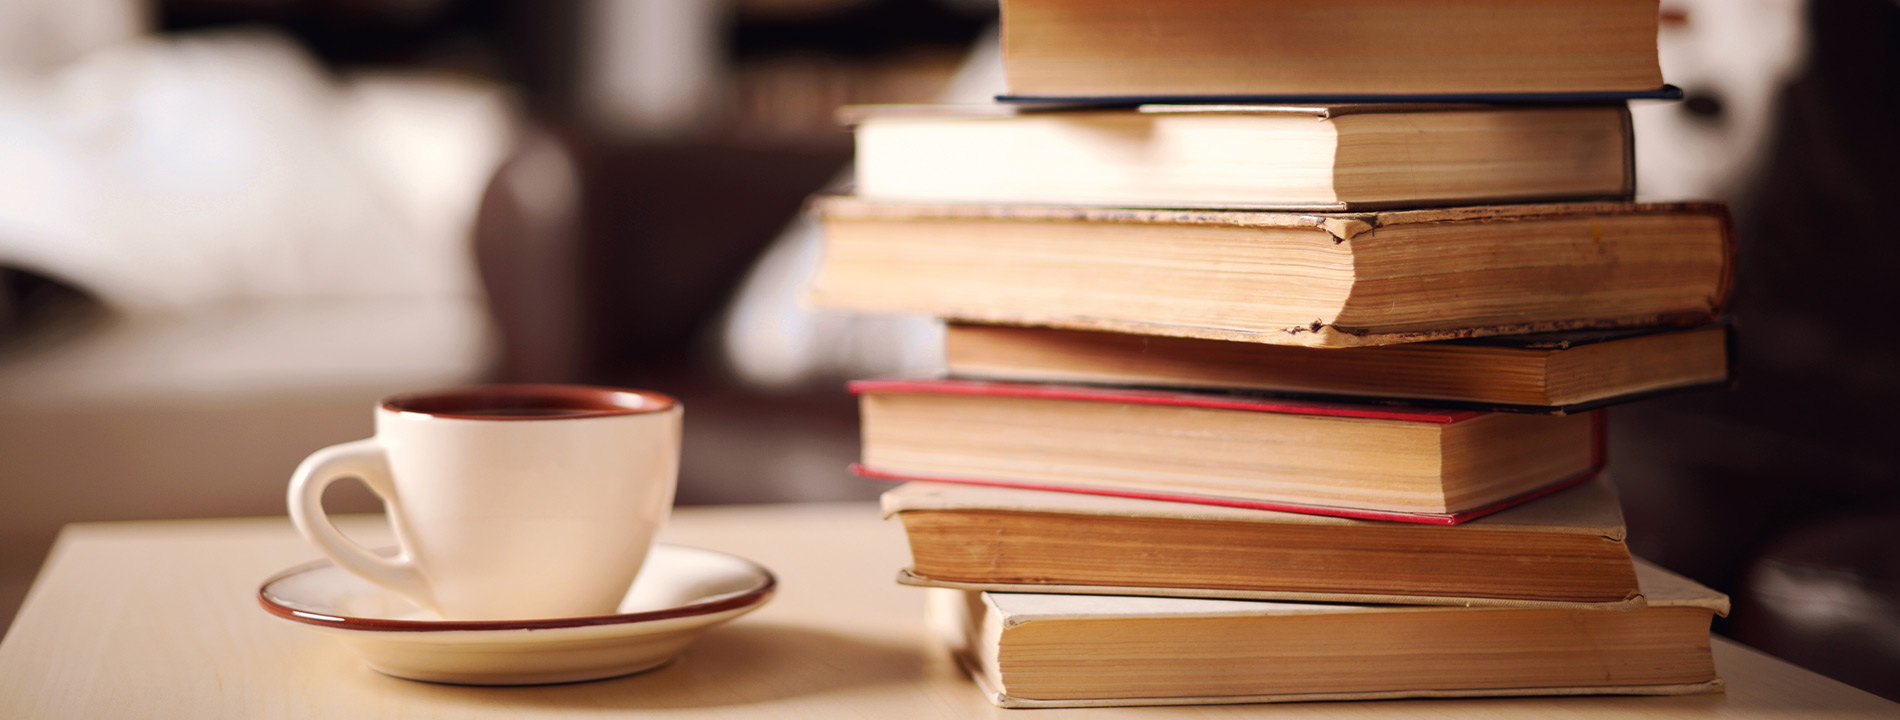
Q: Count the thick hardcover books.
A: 7